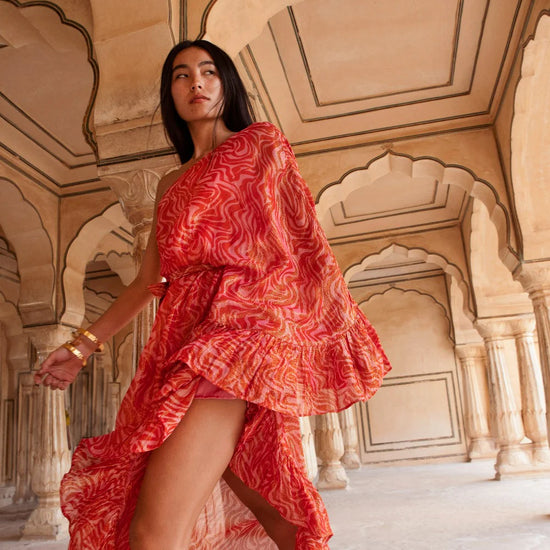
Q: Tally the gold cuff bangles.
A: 2